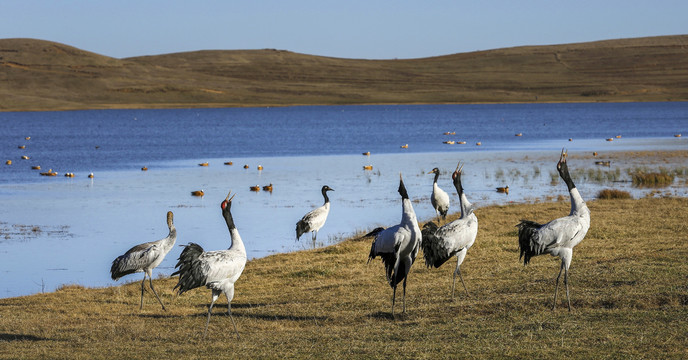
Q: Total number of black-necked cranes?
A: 7